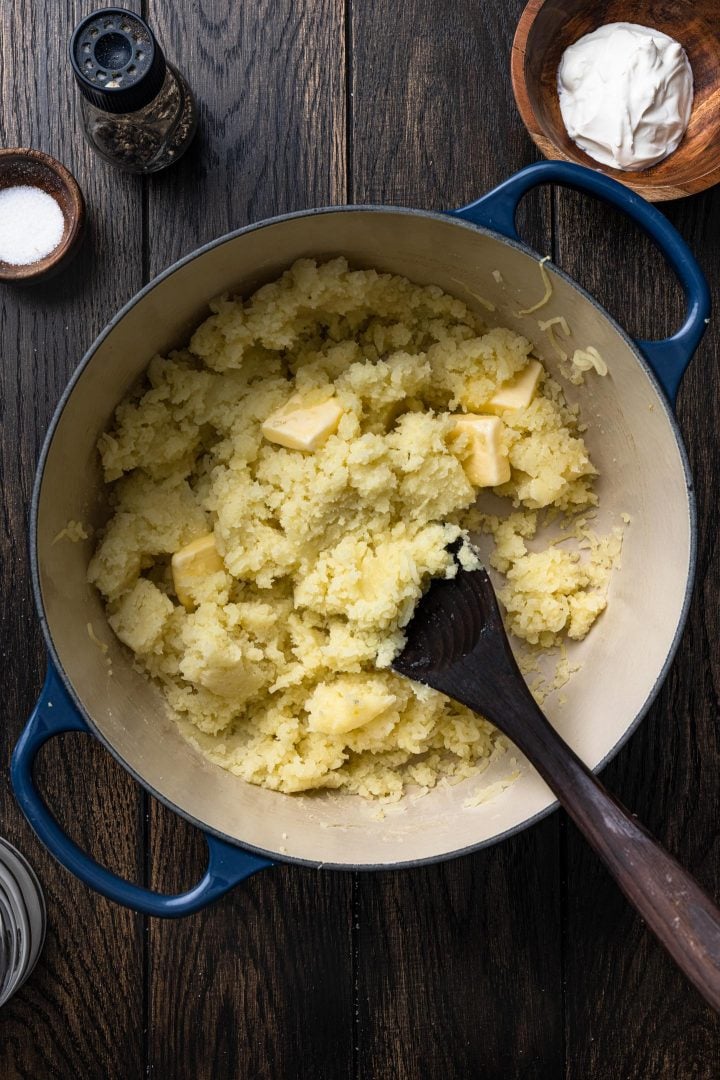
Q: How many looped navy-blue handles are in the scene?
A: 2